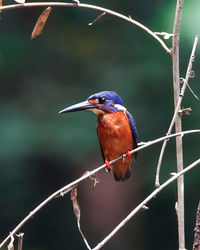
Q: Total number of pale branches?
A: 5